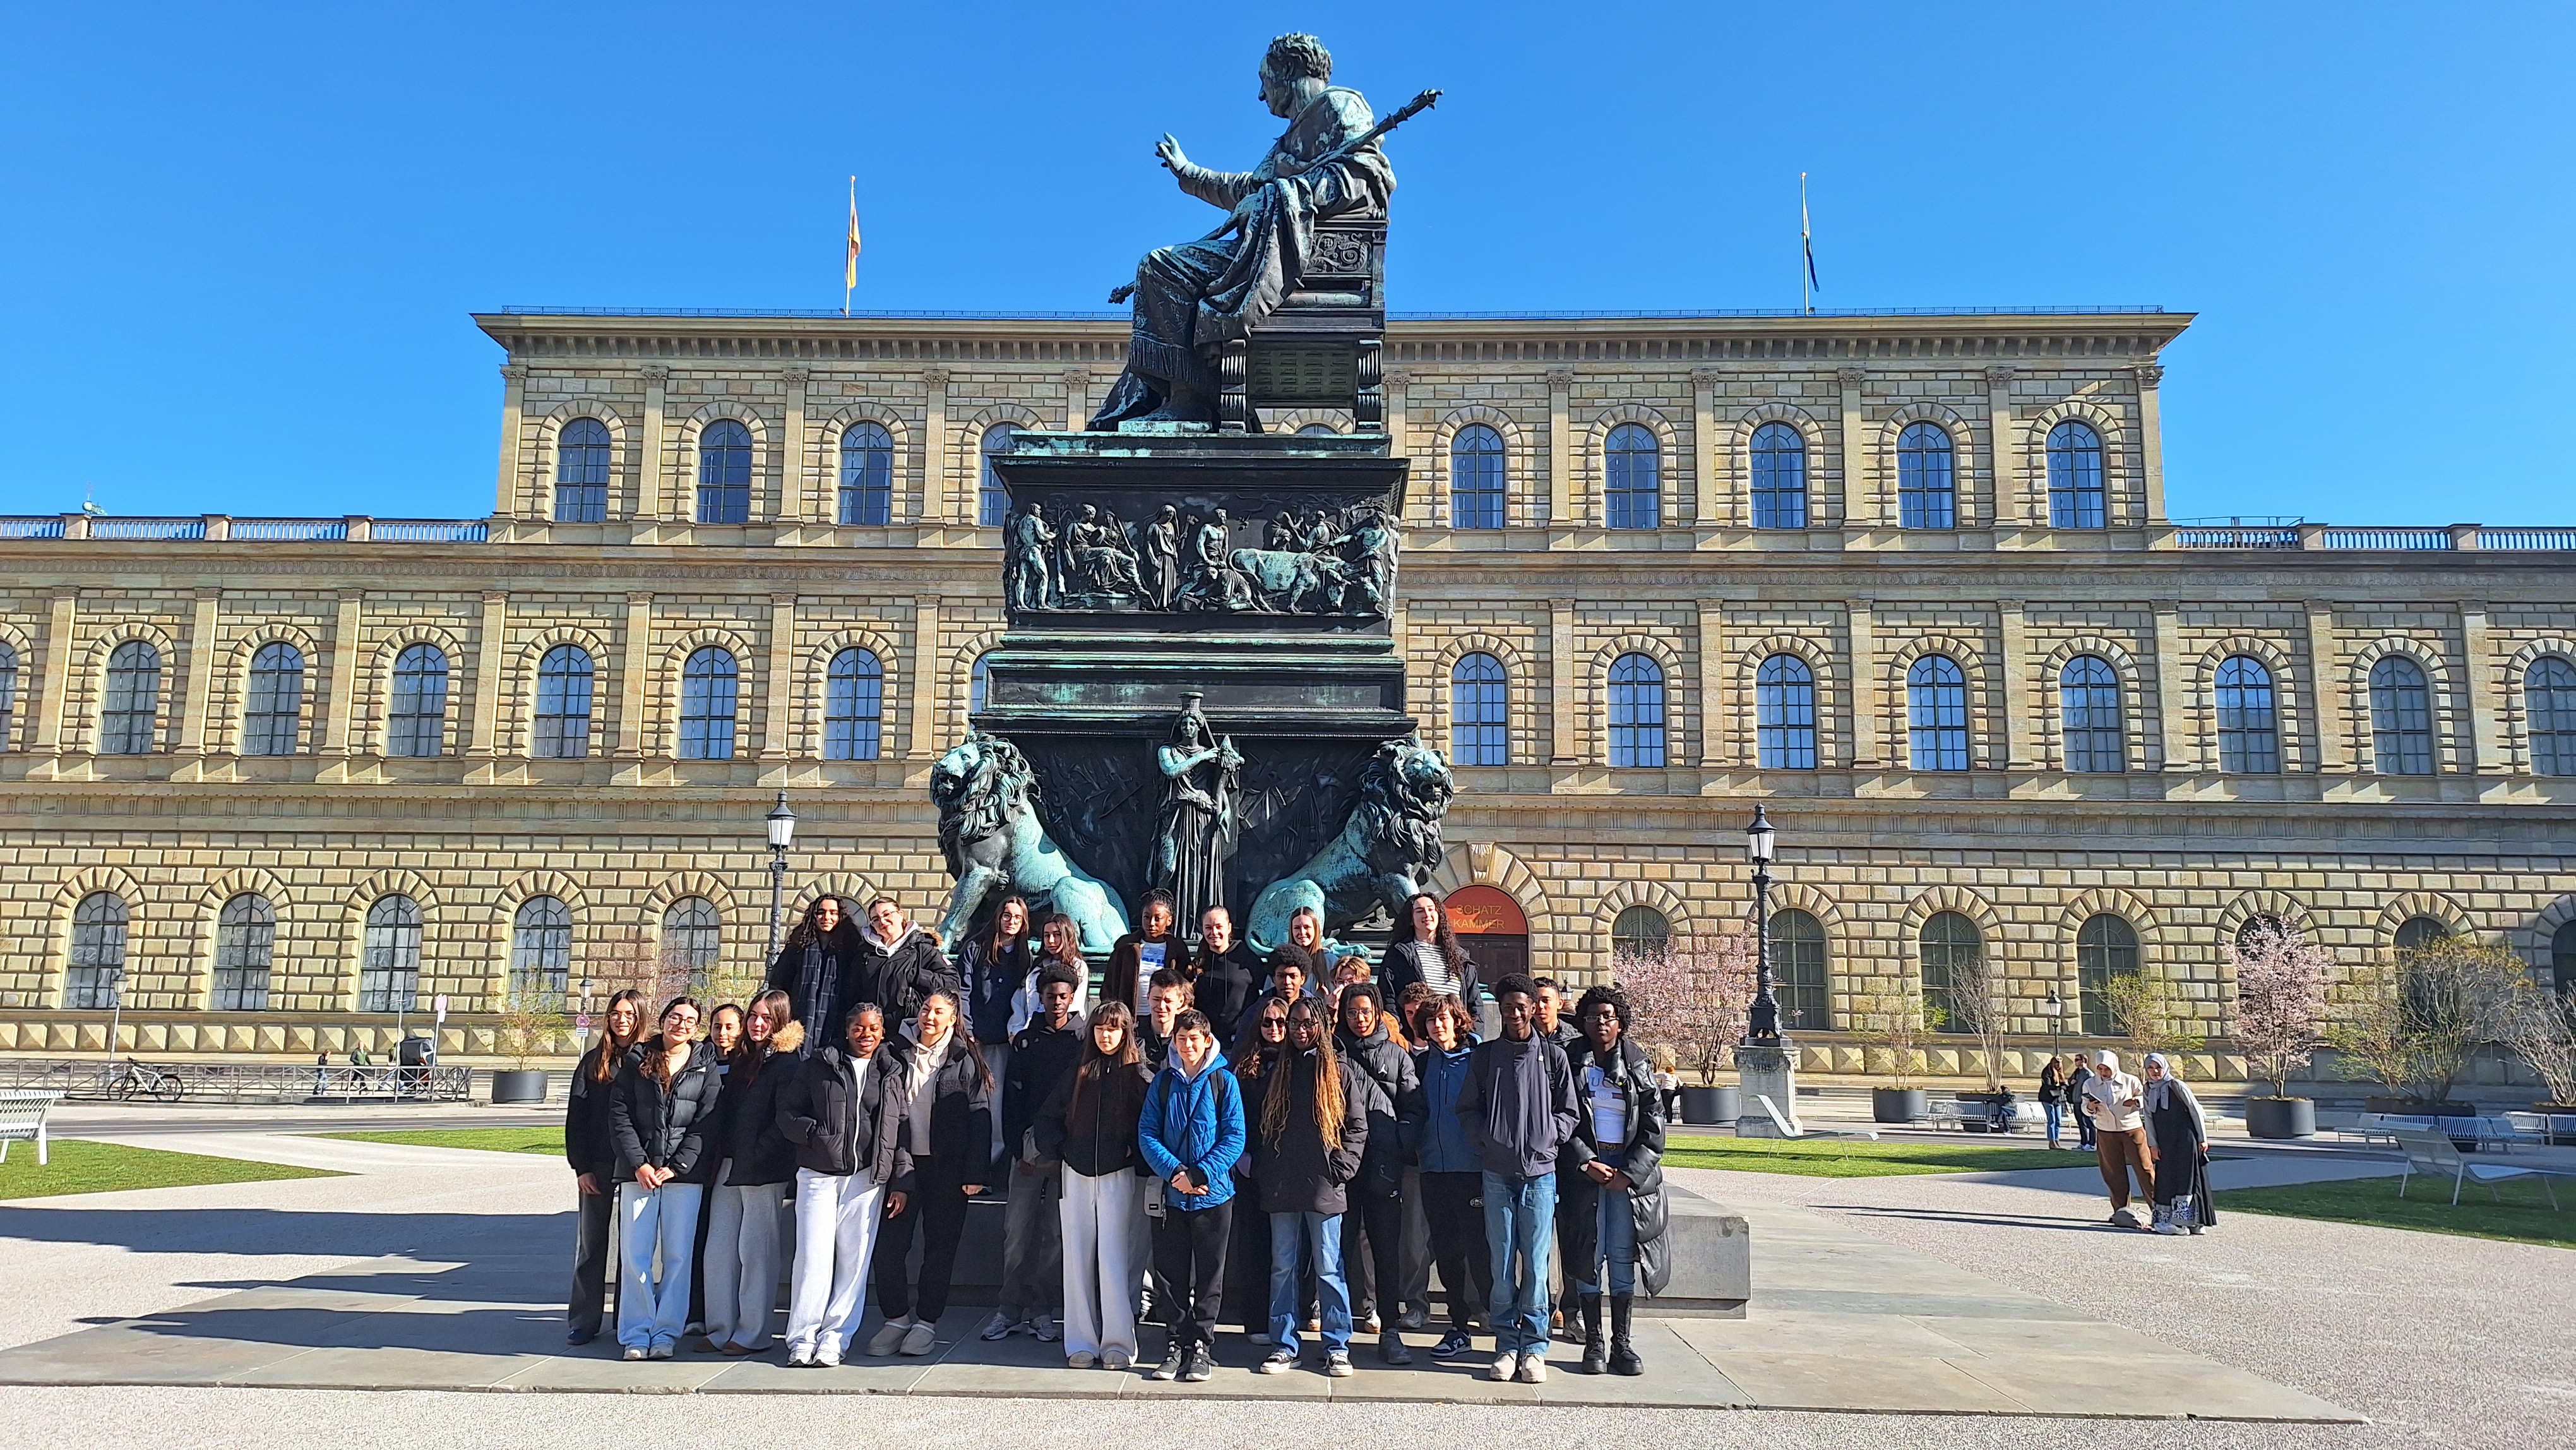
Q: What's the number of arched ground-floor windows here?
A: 13